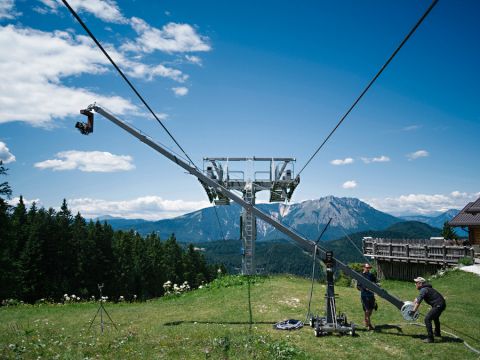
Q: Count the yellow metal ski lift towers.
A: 0